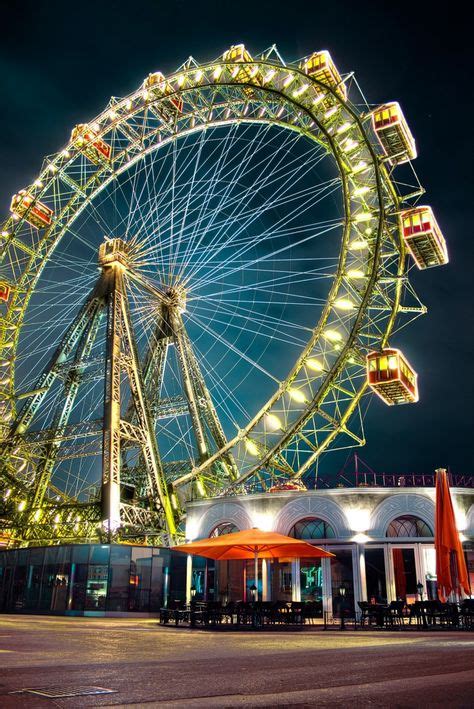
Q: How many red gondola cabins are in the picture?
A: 9